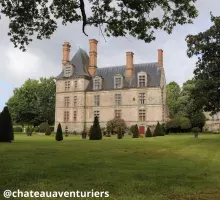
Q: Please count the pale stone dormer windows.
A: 4